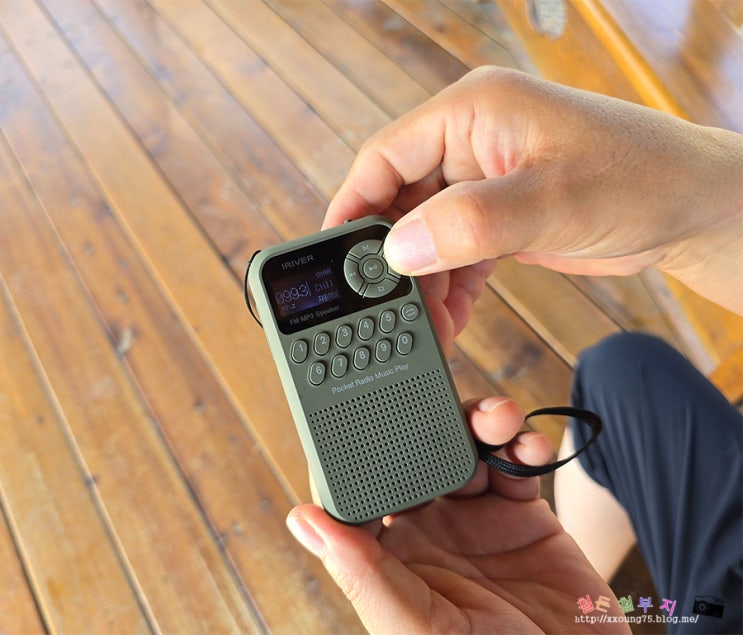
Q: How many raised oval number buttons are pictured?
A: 10